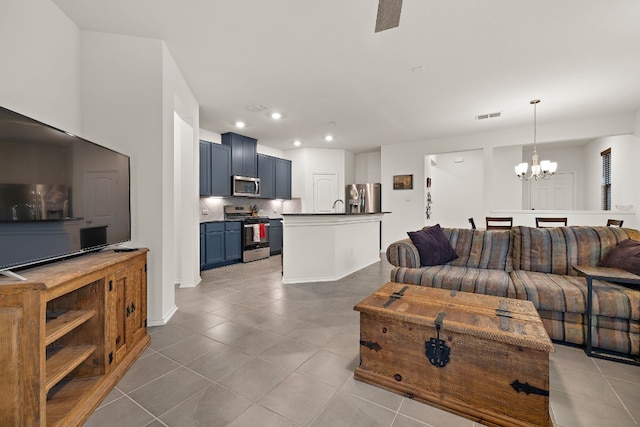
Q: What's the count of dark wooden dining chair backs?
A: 4